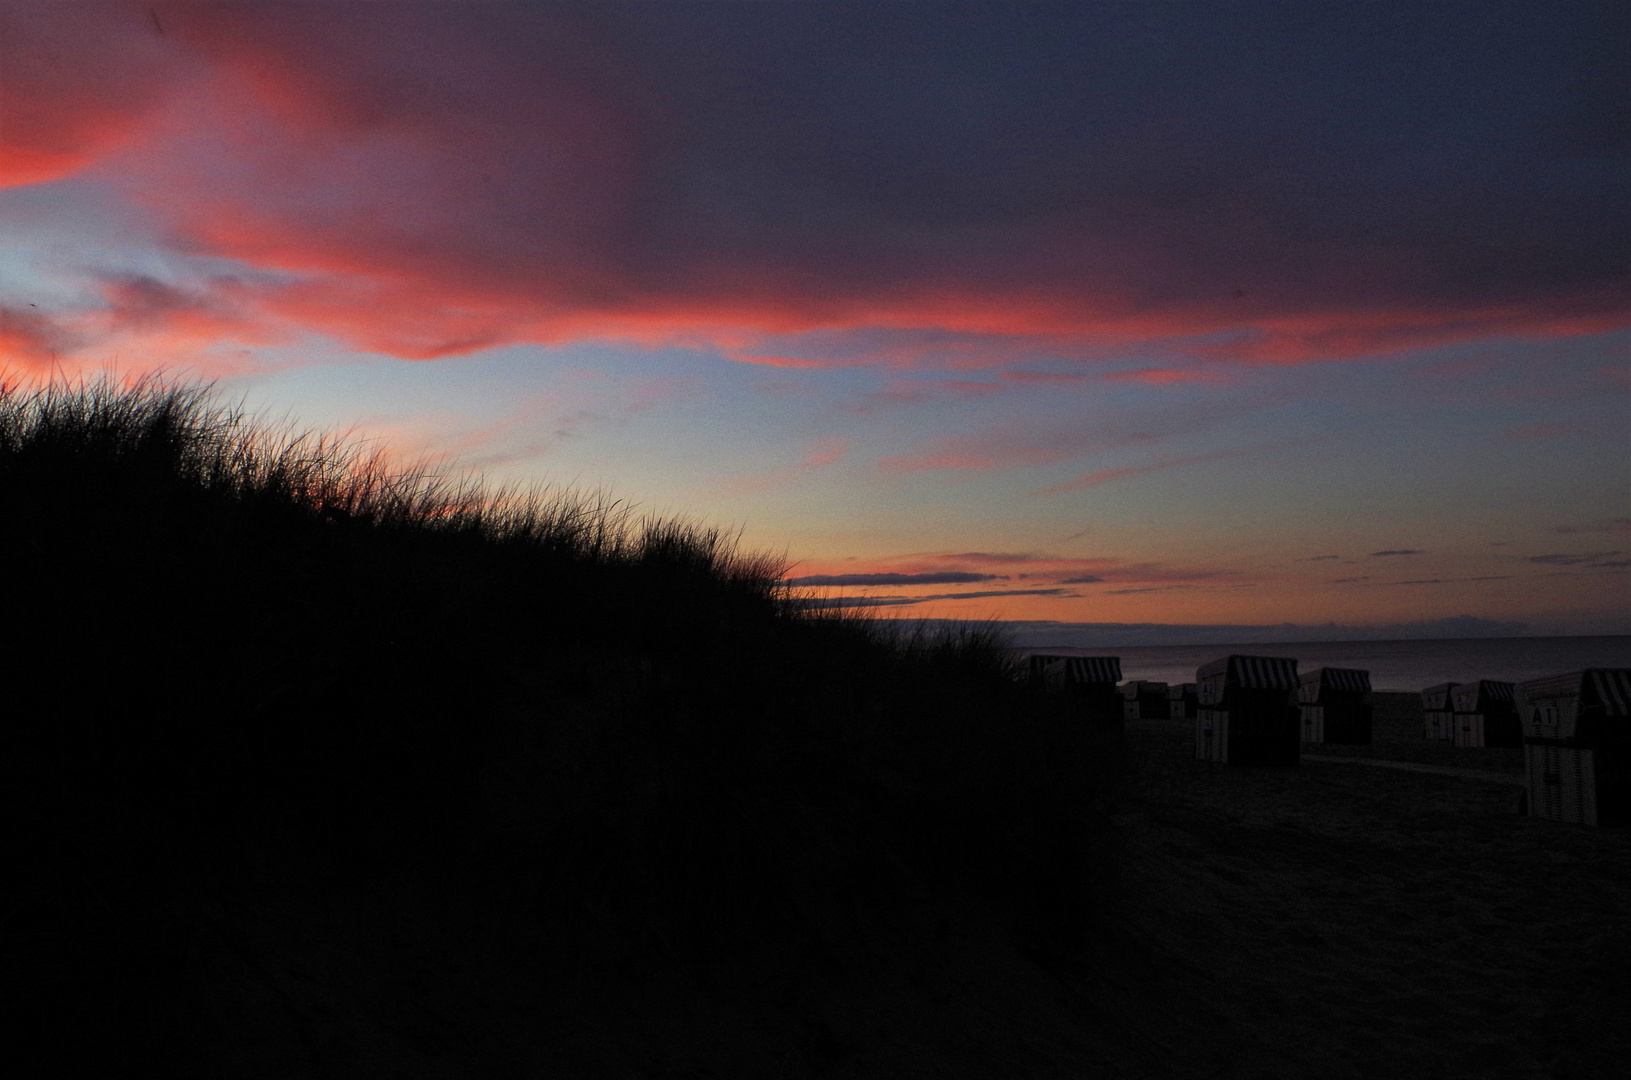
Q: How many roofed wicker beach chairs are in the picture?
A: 9